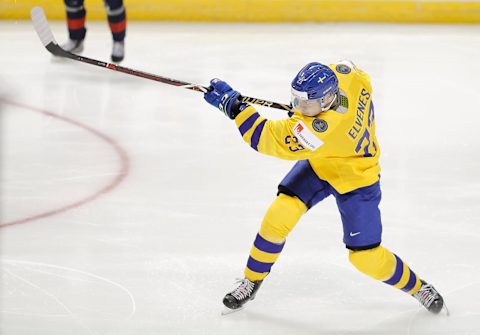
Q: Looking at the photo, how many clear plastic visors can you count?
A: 1